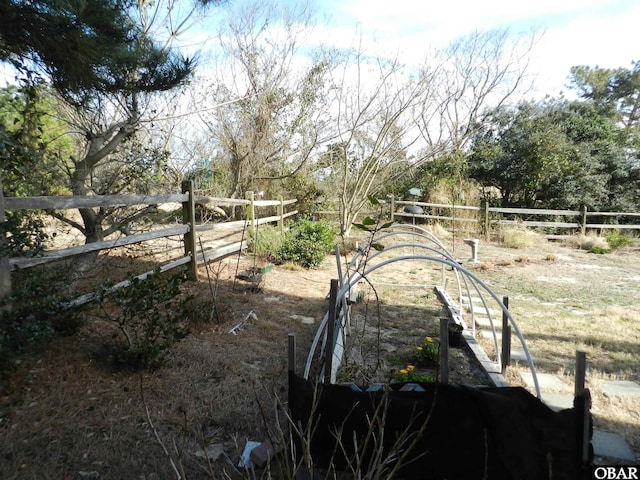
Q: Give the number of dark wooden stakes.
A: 5